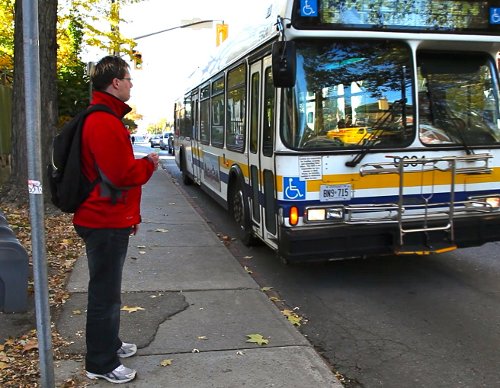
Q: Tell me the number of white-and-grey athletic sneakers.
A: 2